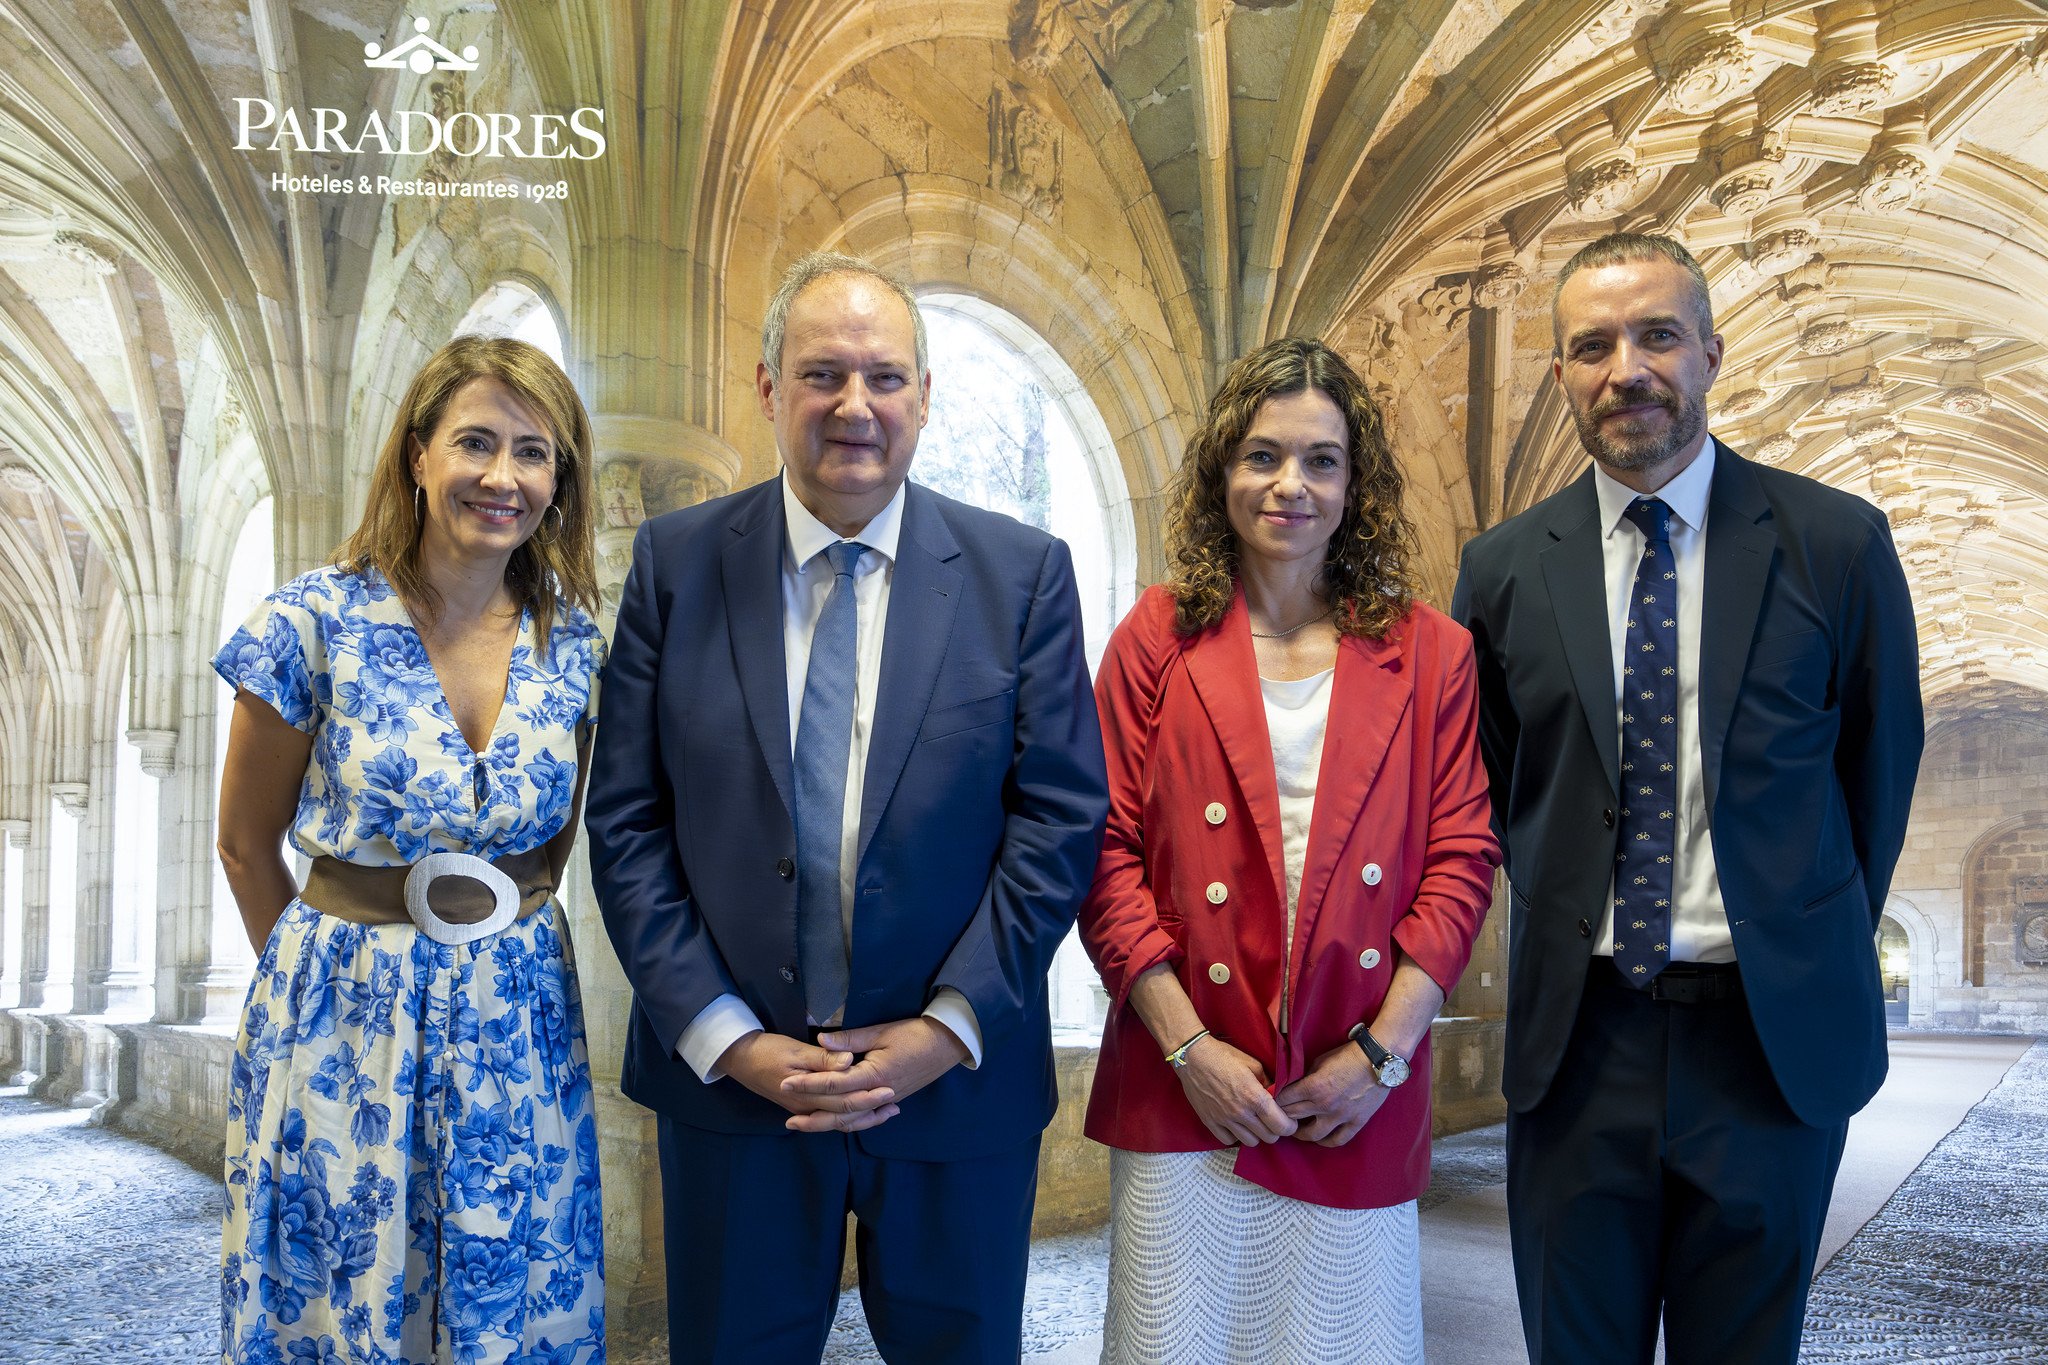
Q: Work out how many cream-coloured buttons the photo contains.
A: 5